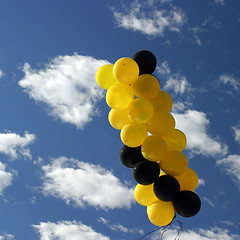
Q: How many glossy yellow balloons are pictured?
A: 15